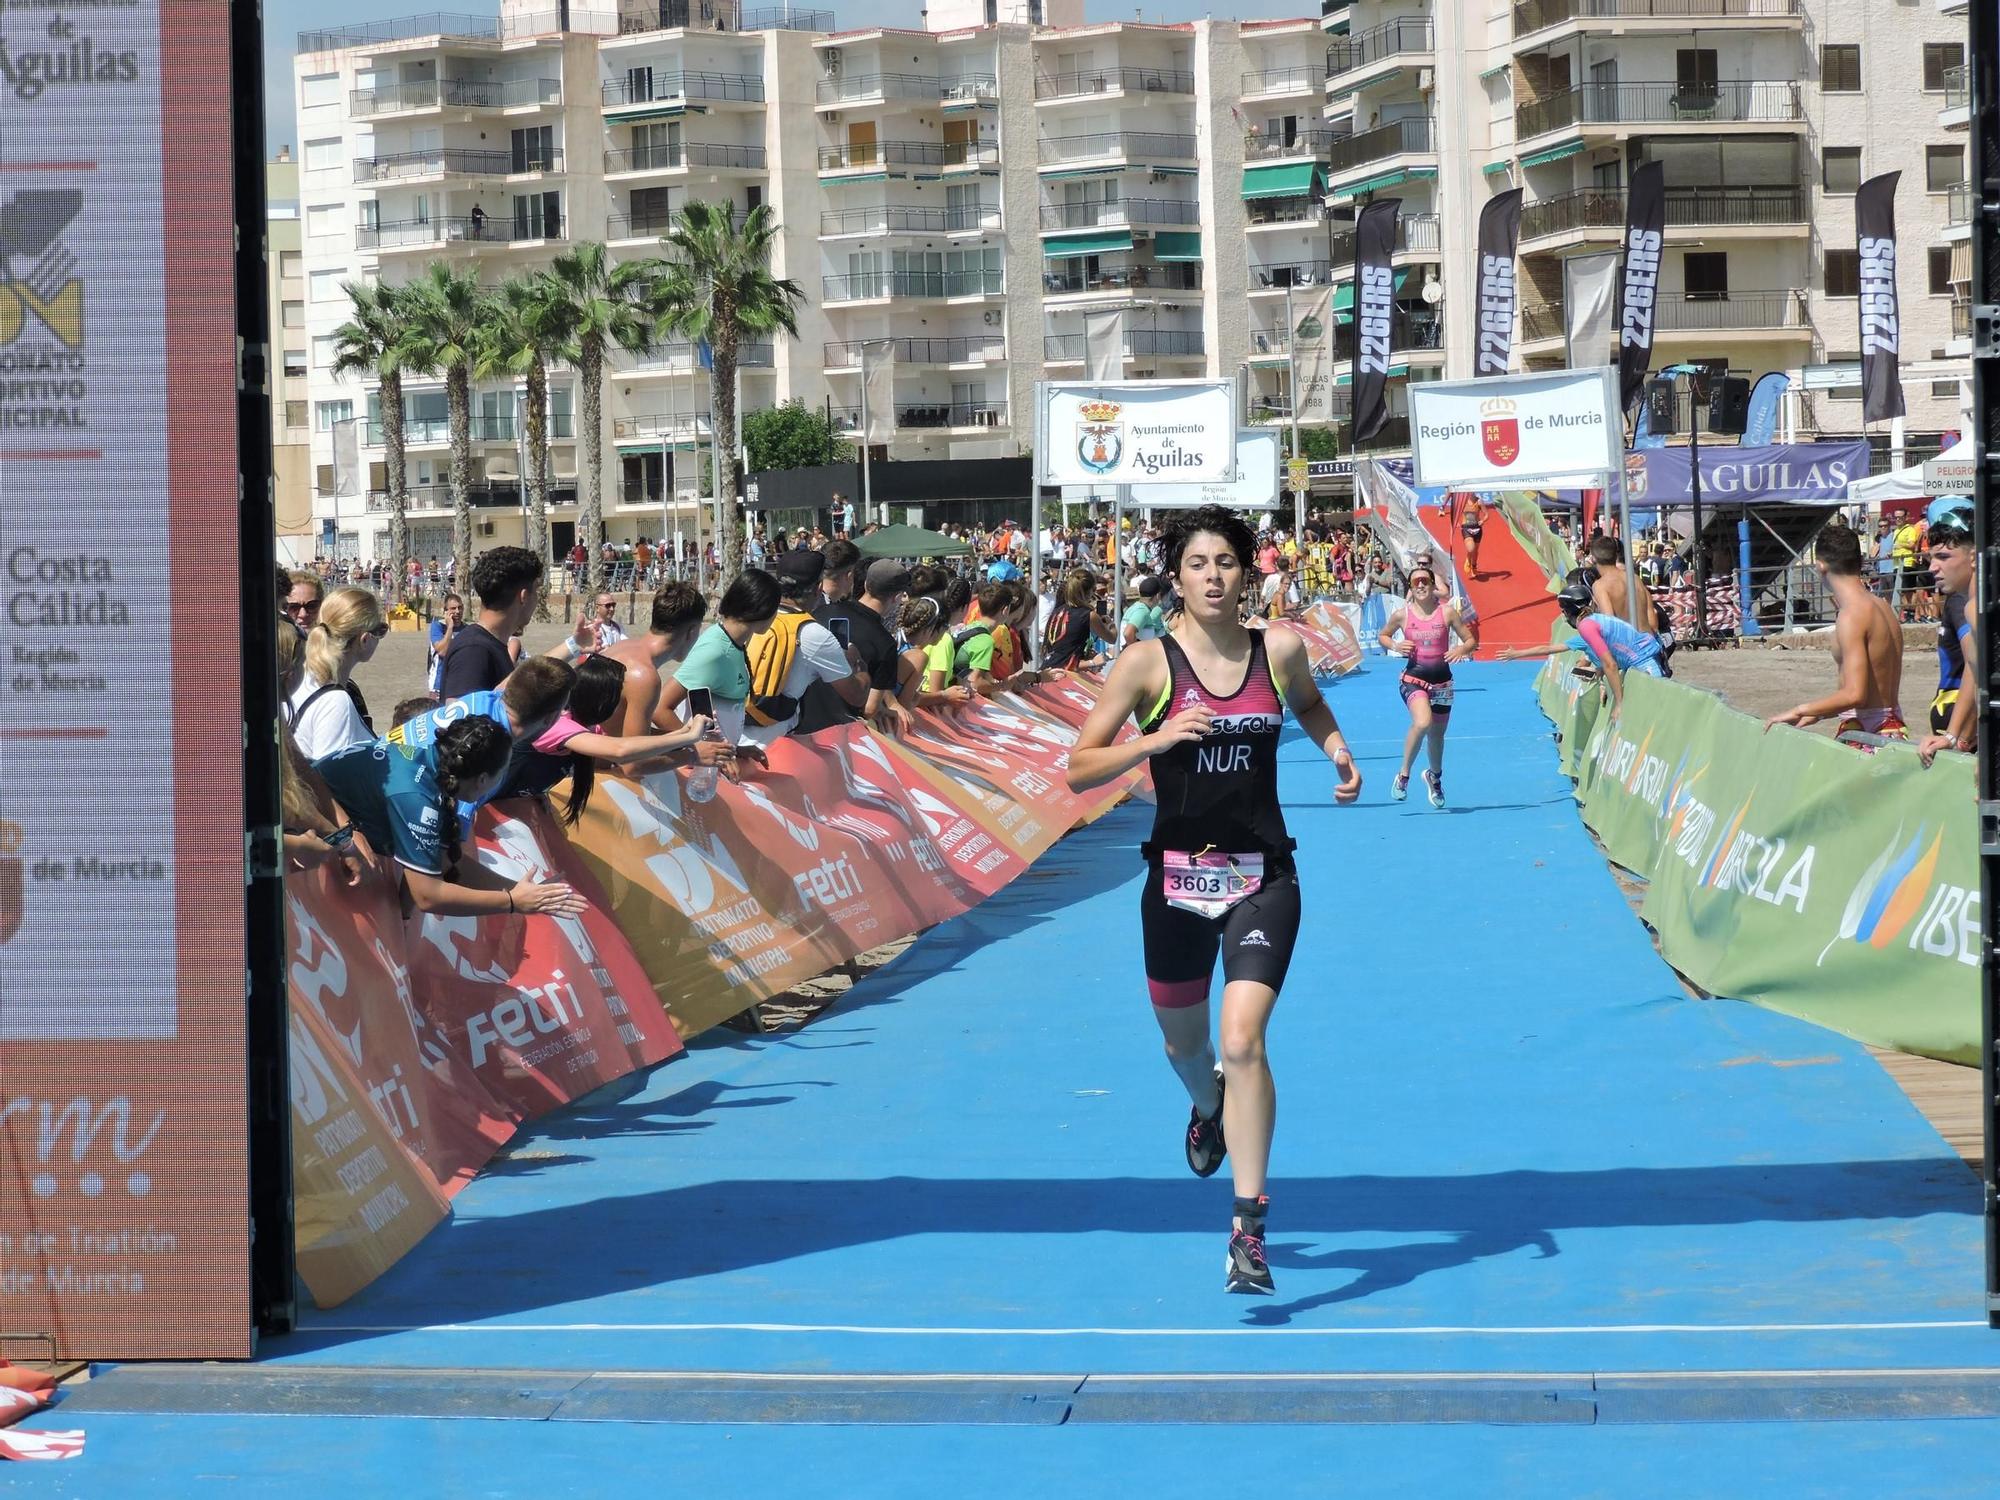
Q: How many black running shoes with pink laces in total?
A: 2